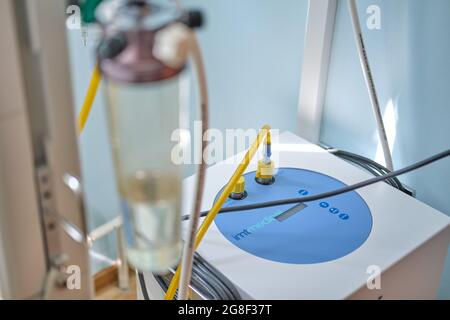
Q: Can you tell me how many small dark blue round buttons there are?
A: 4